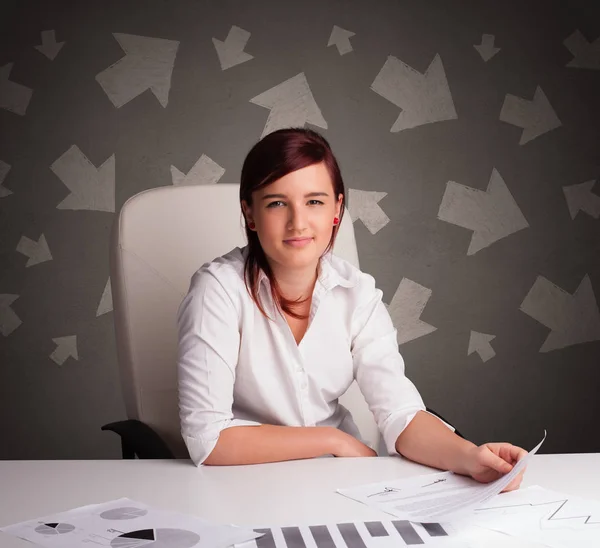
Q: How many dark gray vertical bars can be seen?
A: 7